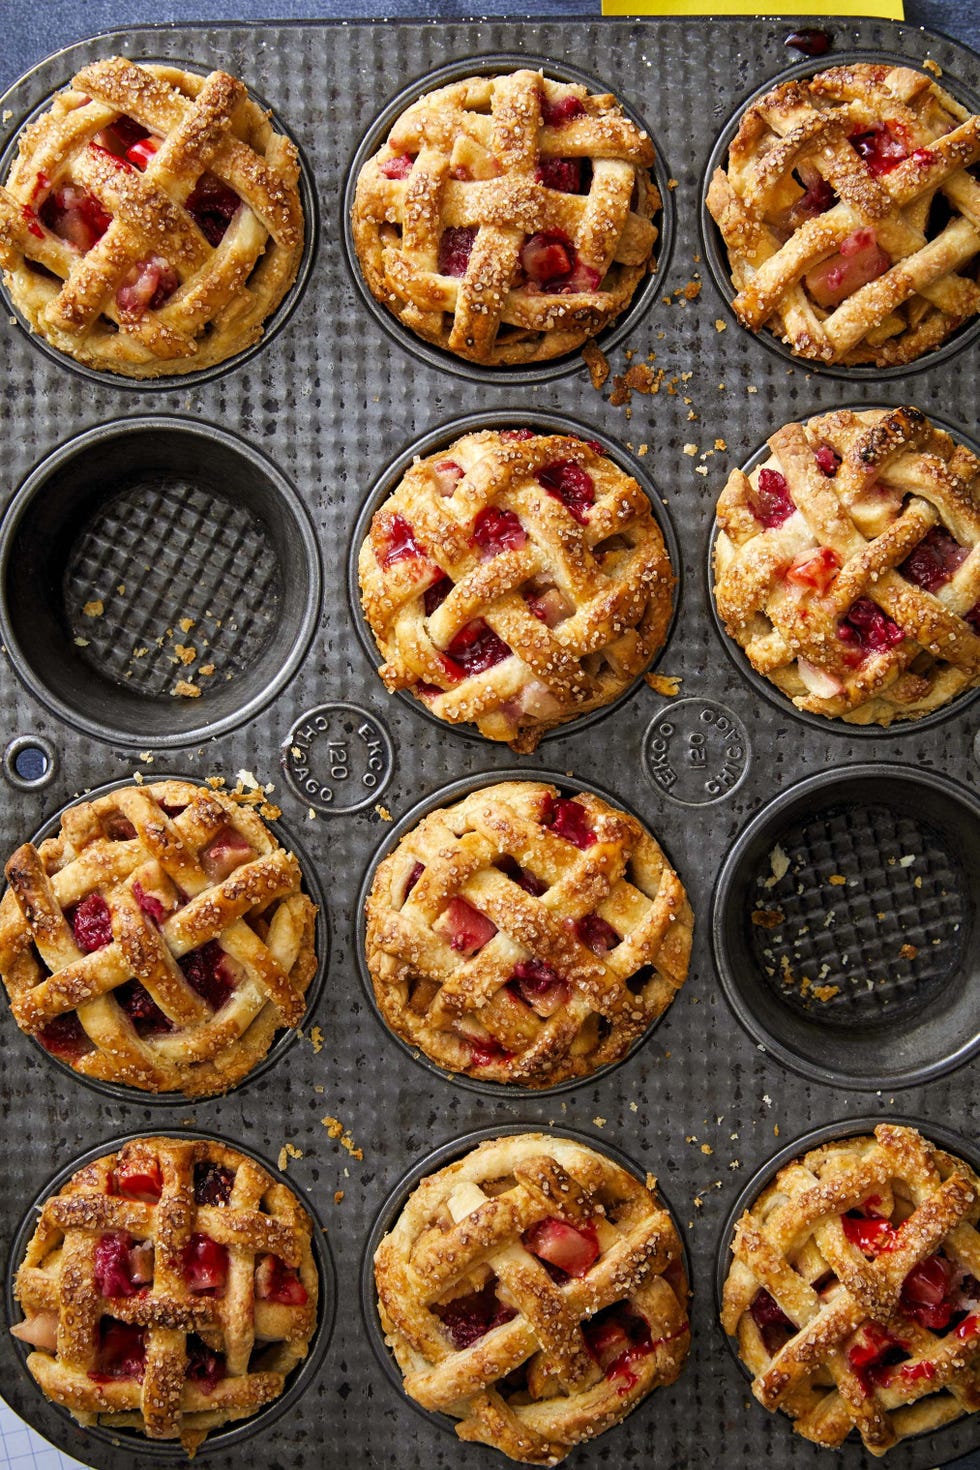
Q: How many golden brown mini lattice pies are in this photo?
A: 10